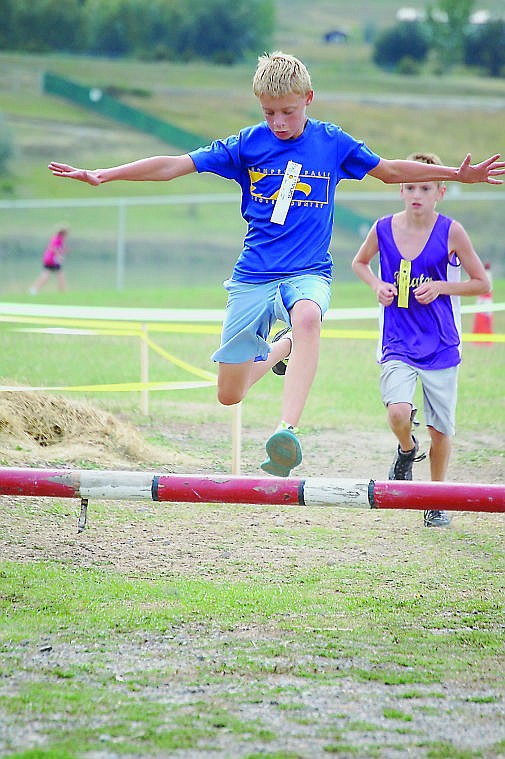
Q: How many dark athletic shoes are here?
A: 3